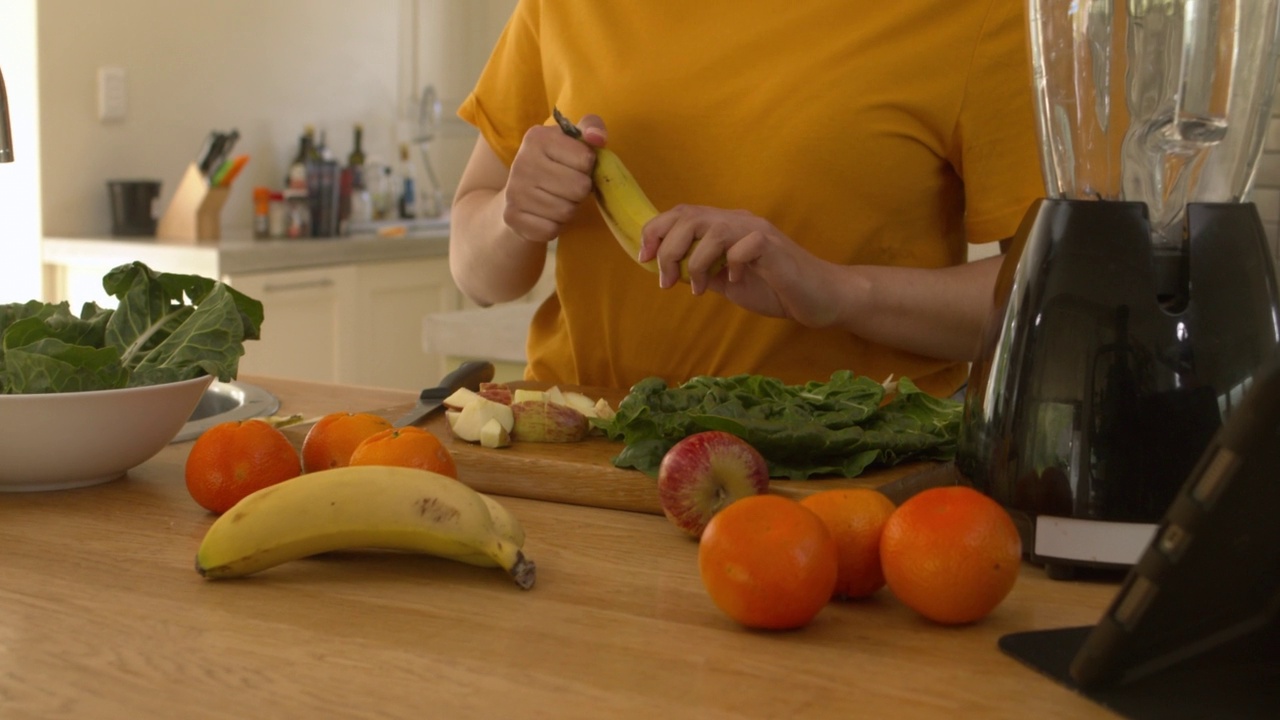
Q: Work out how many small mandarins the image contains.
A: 6